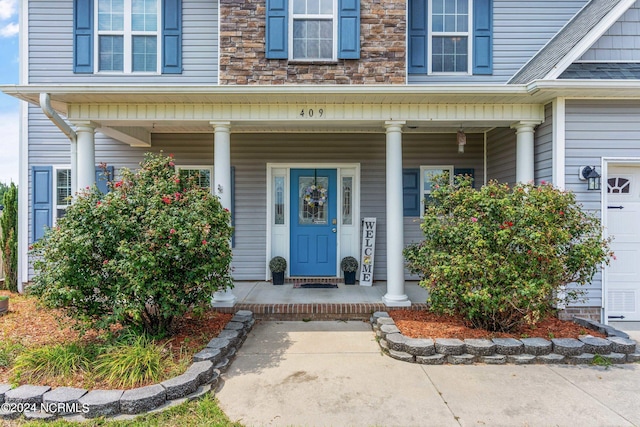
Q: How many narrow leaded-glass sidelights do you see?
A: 2